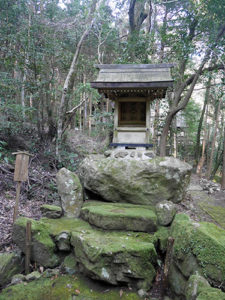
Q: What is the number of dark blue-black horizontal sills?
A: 1